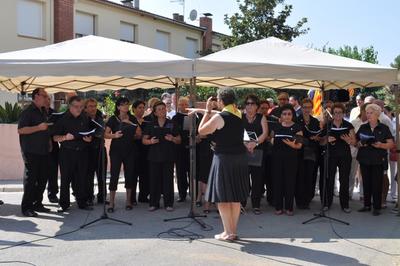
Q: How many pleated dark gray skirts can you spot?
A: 1